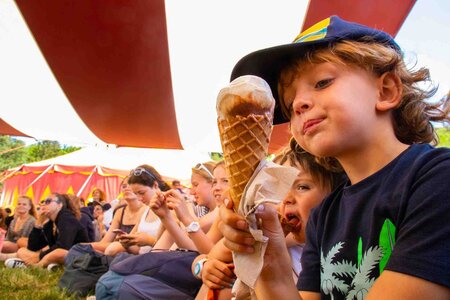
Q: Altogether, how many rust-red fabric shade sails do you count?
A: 3